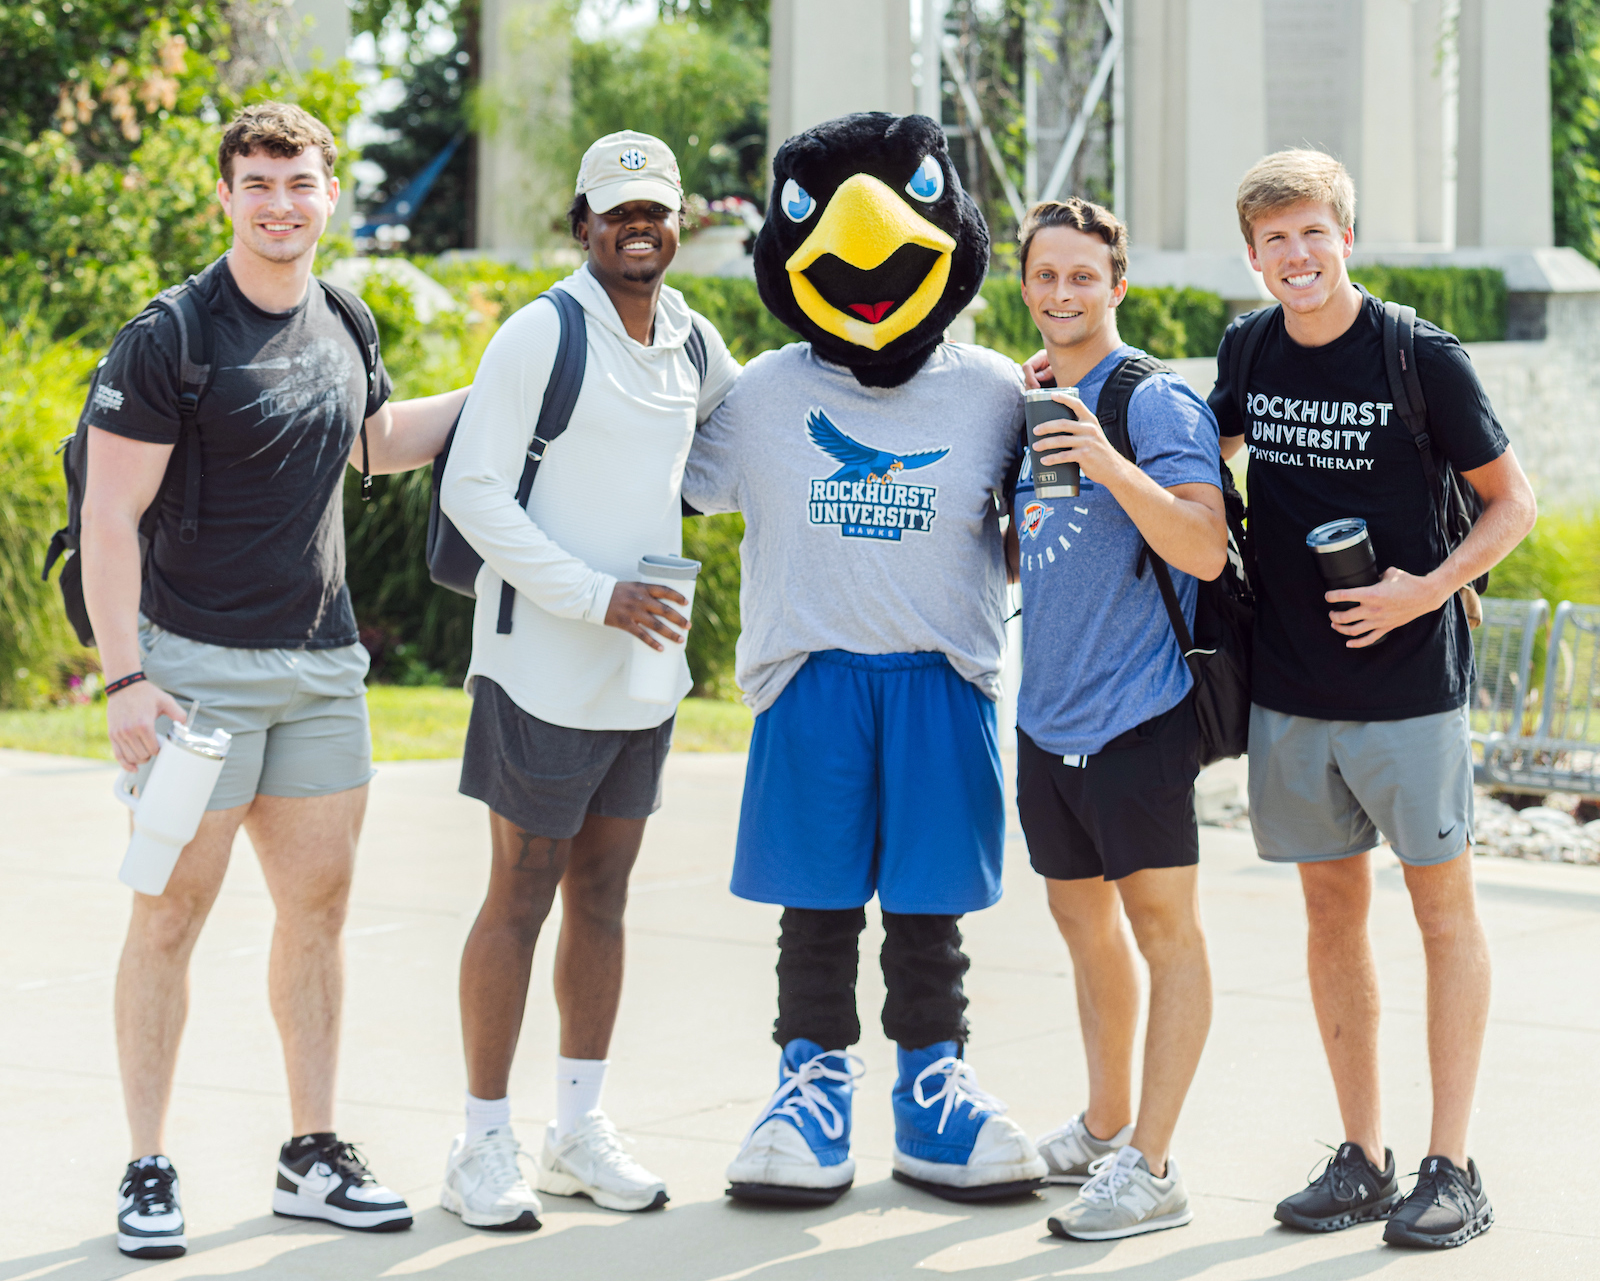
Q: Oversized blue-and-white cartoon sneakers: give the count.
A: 2